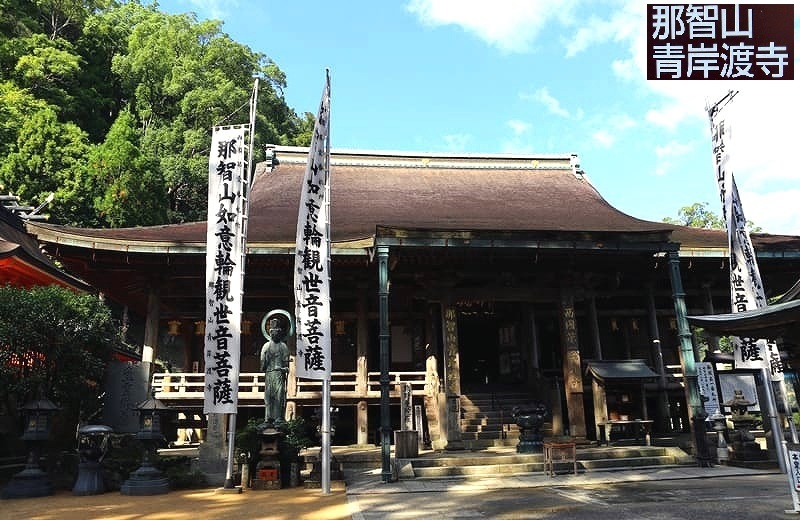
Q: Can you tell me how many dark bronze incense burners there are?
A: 1